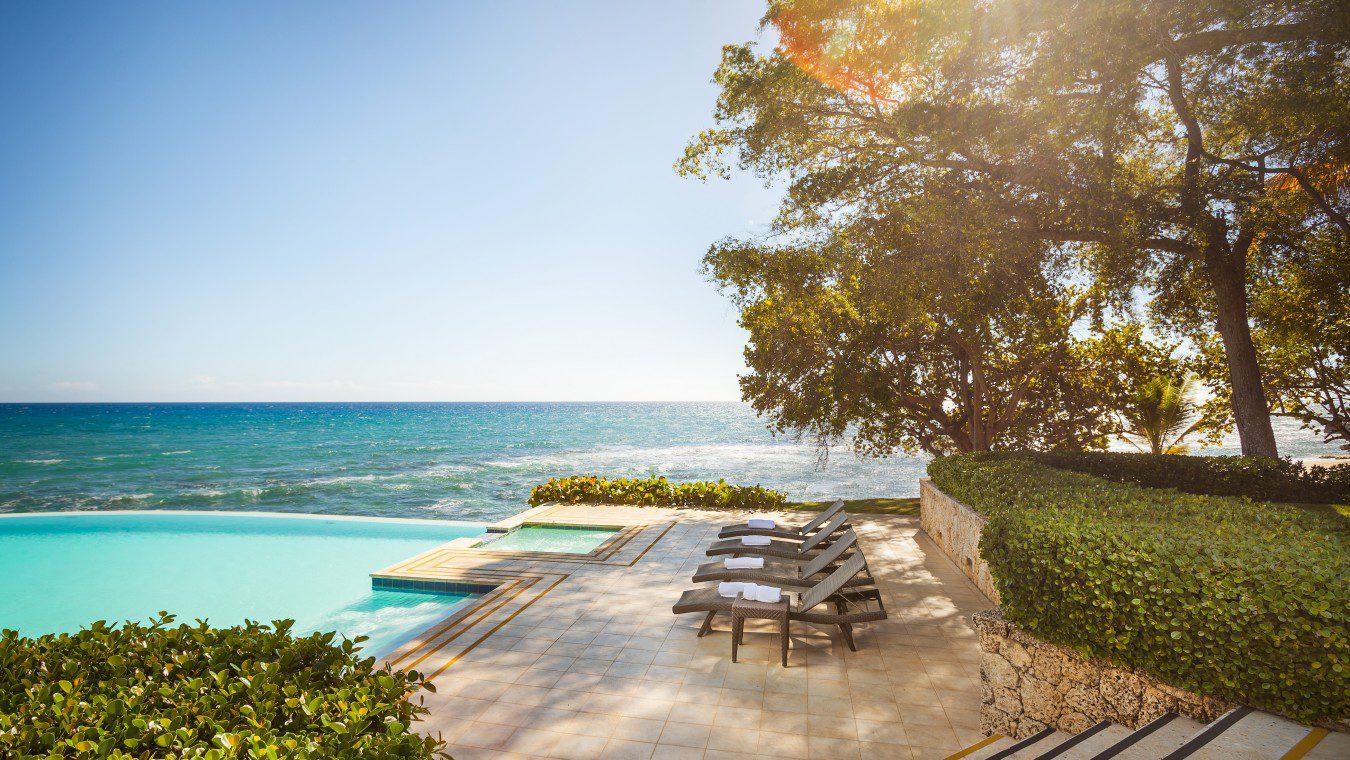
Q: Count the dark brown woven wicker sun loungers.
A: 4